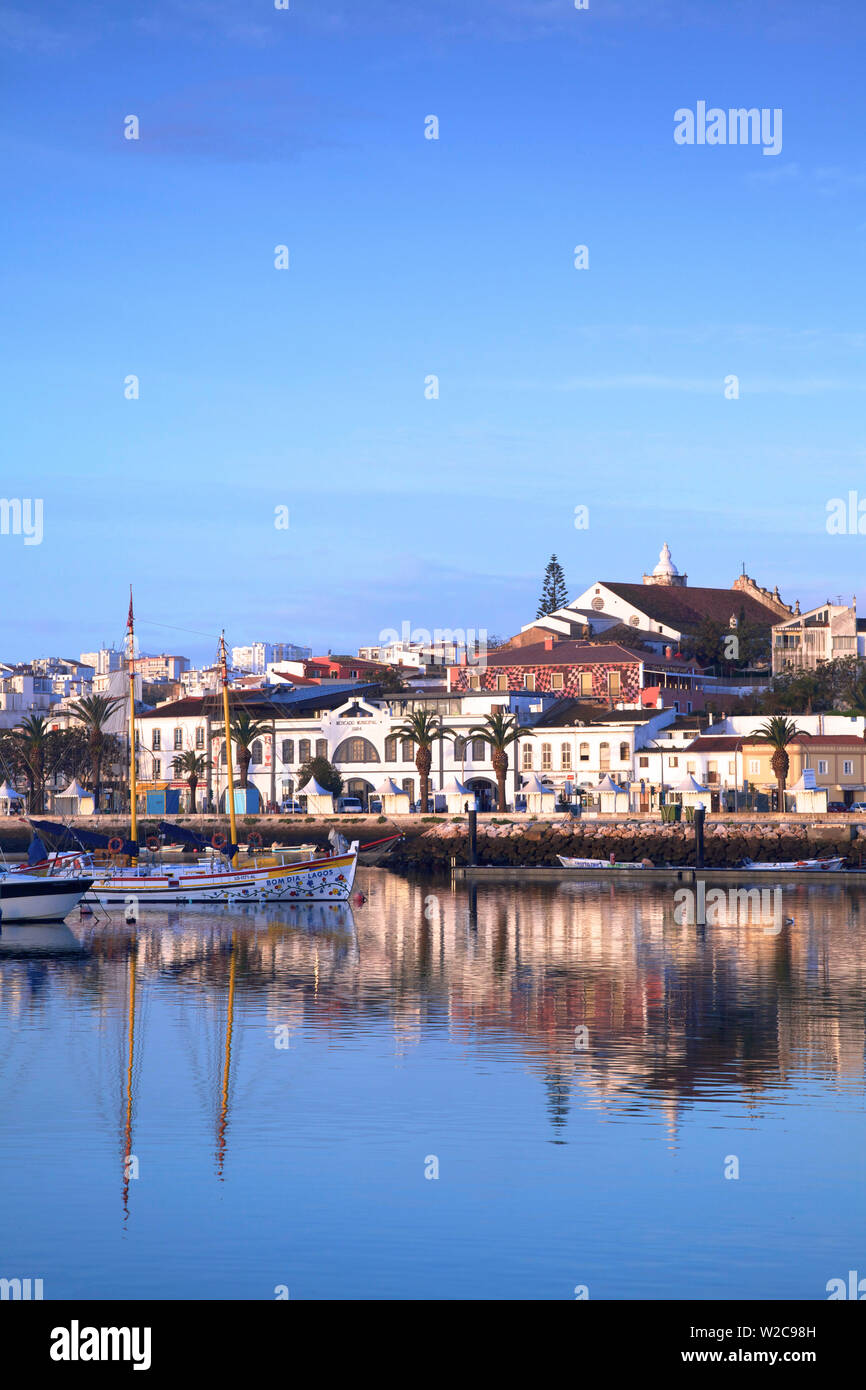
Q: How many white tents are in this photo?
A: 9